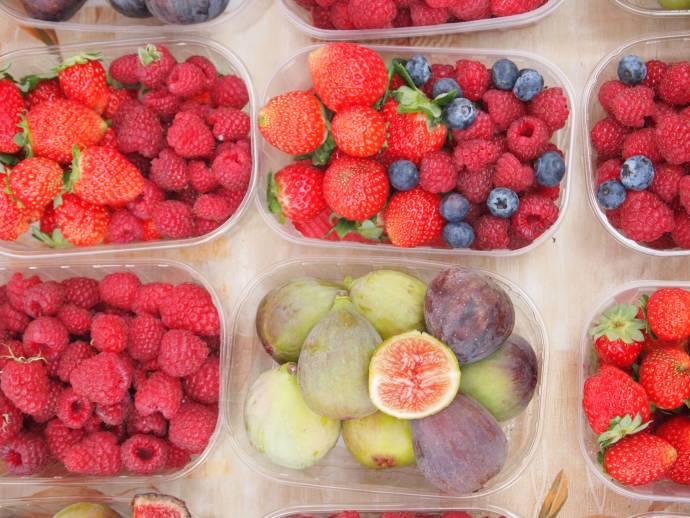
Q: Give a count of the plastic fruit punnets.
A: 12